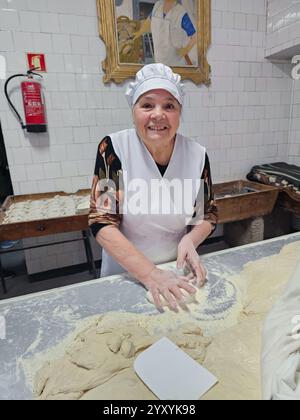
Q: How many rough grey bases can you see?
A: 1